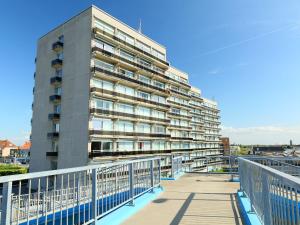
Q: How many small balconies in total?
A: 7